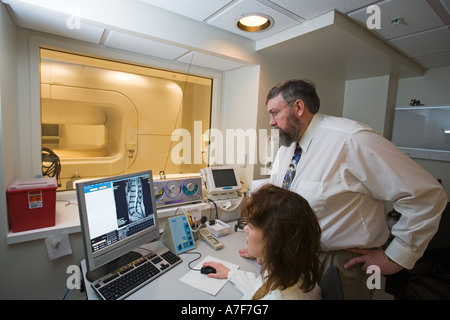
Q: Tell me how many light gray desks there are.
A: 1